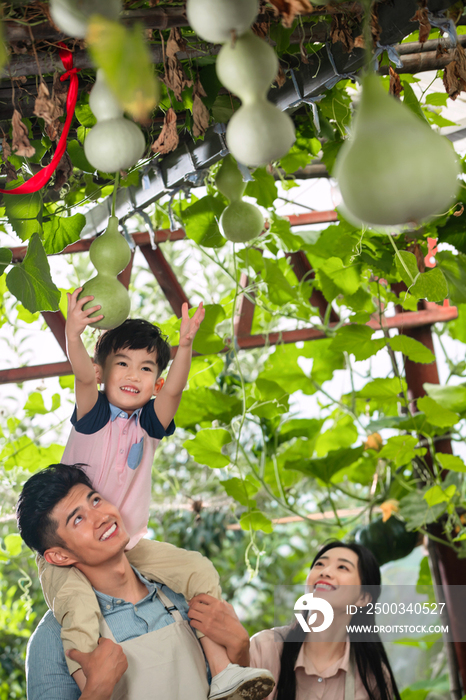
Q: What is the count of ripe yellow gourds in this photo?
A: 0